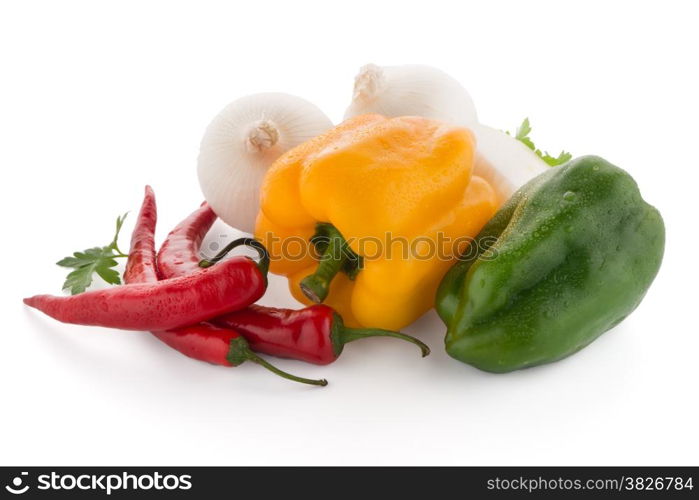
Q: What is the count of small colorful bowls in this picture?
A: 0